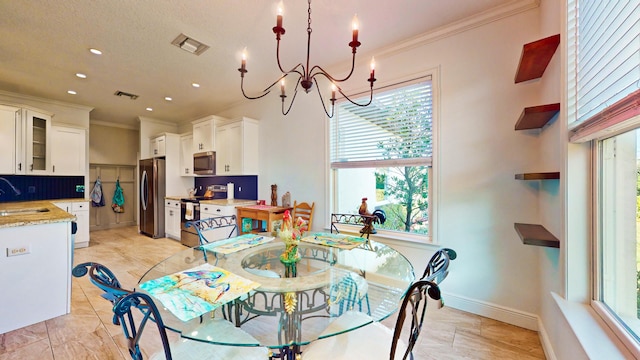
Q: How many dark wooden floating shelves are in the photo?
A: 4